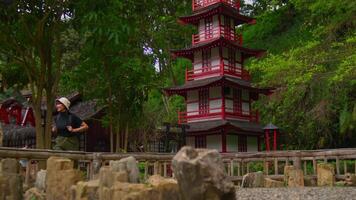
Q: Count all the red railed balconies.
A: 4